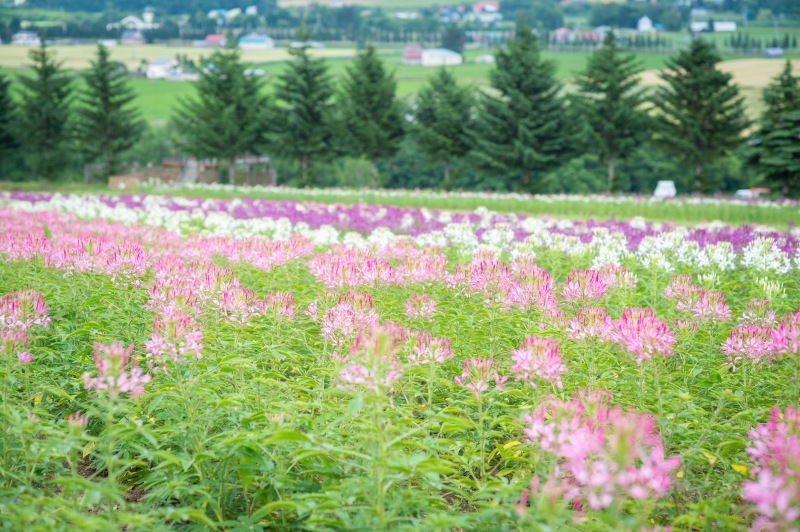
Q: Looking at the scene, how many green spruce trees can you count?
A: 11